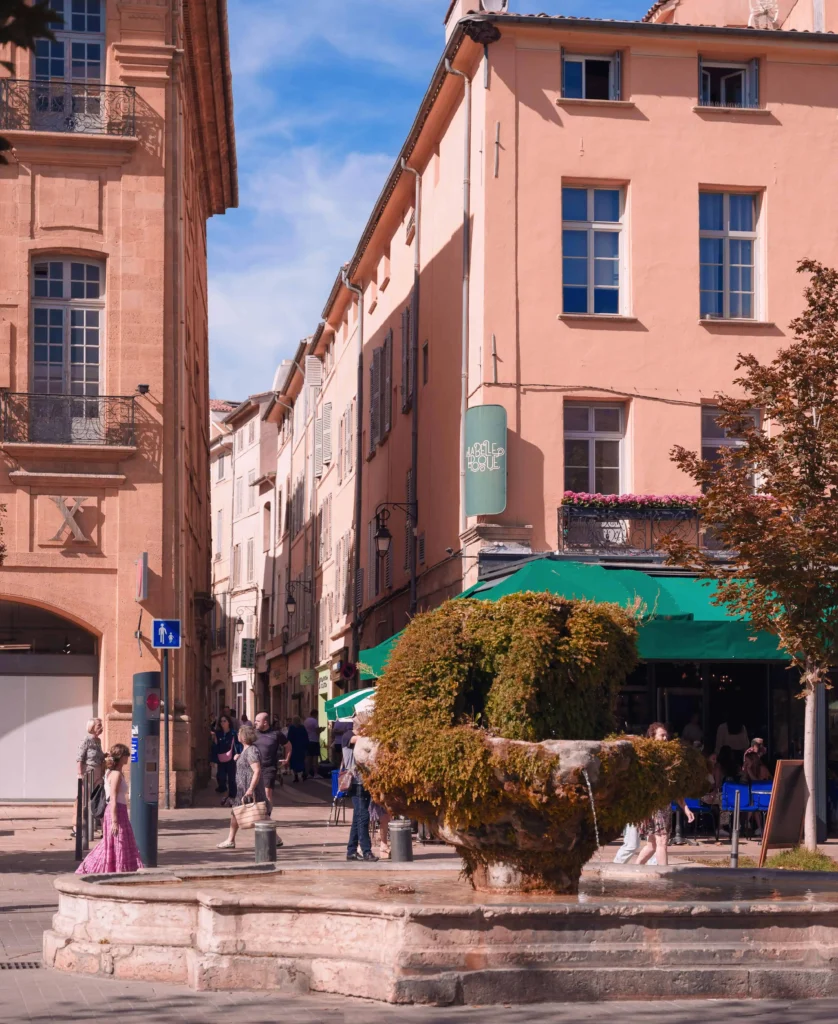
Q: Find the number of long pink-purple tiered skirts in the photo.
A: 1